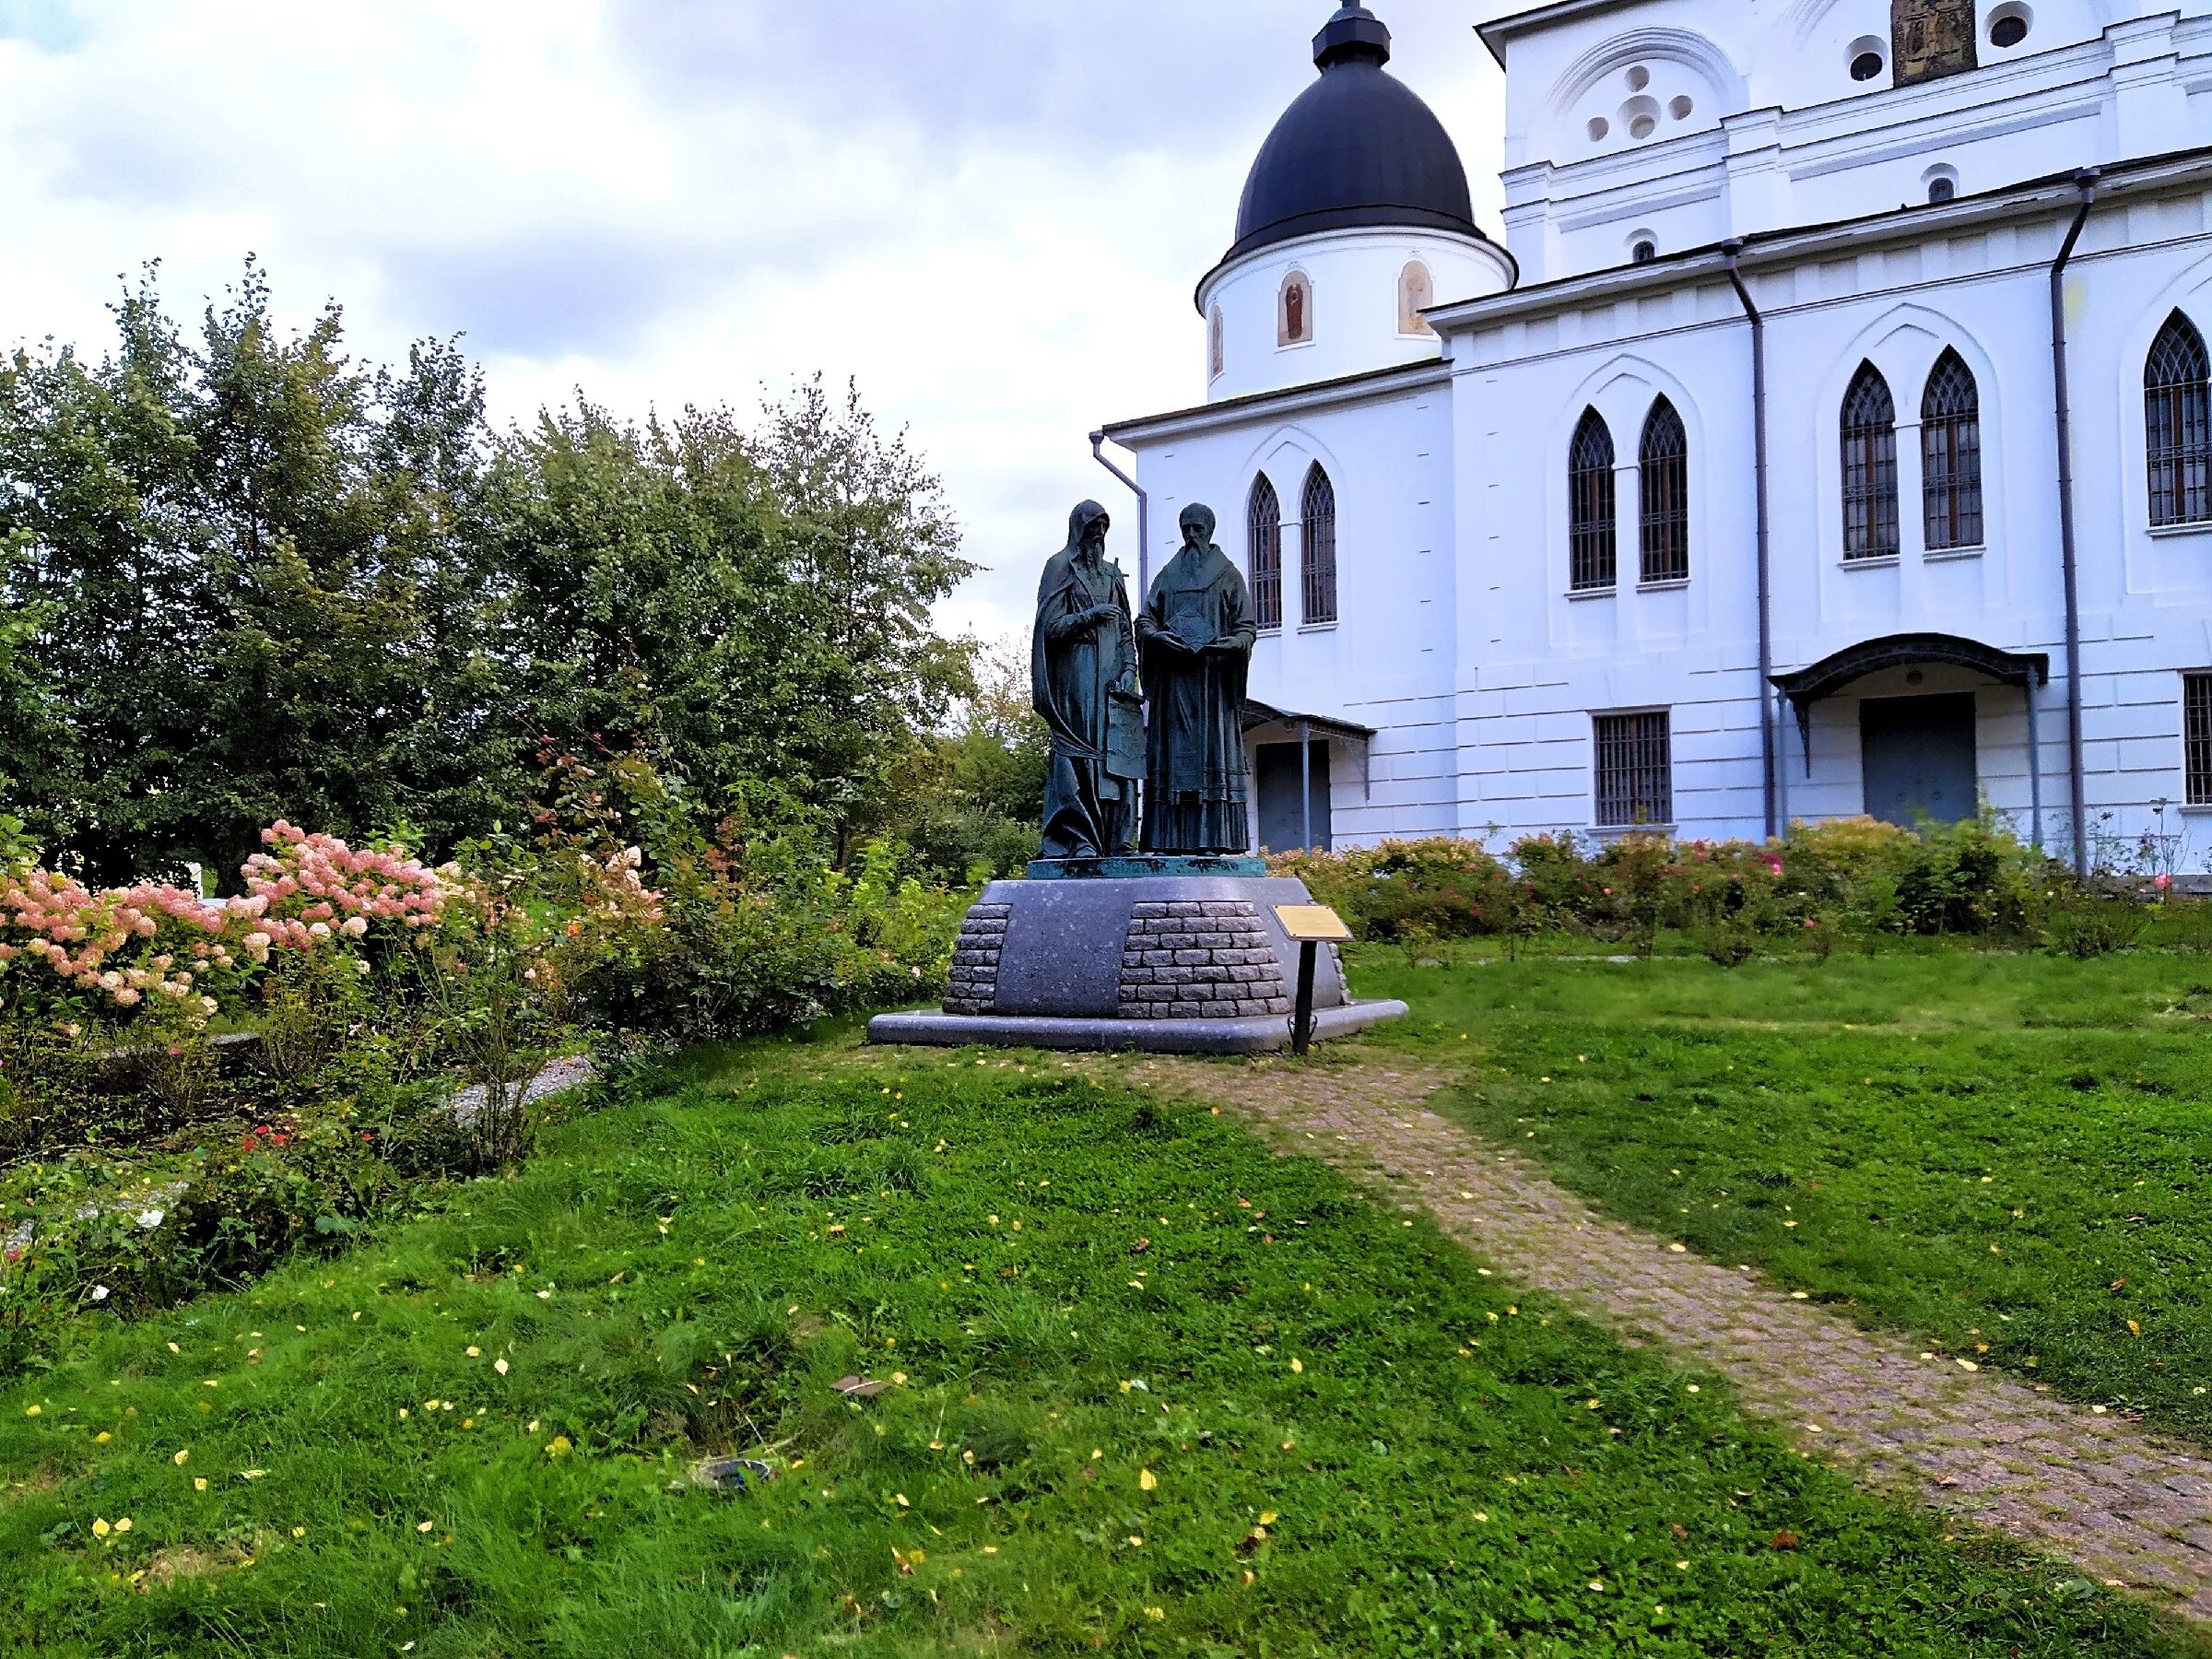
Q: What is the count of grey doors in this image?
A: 2